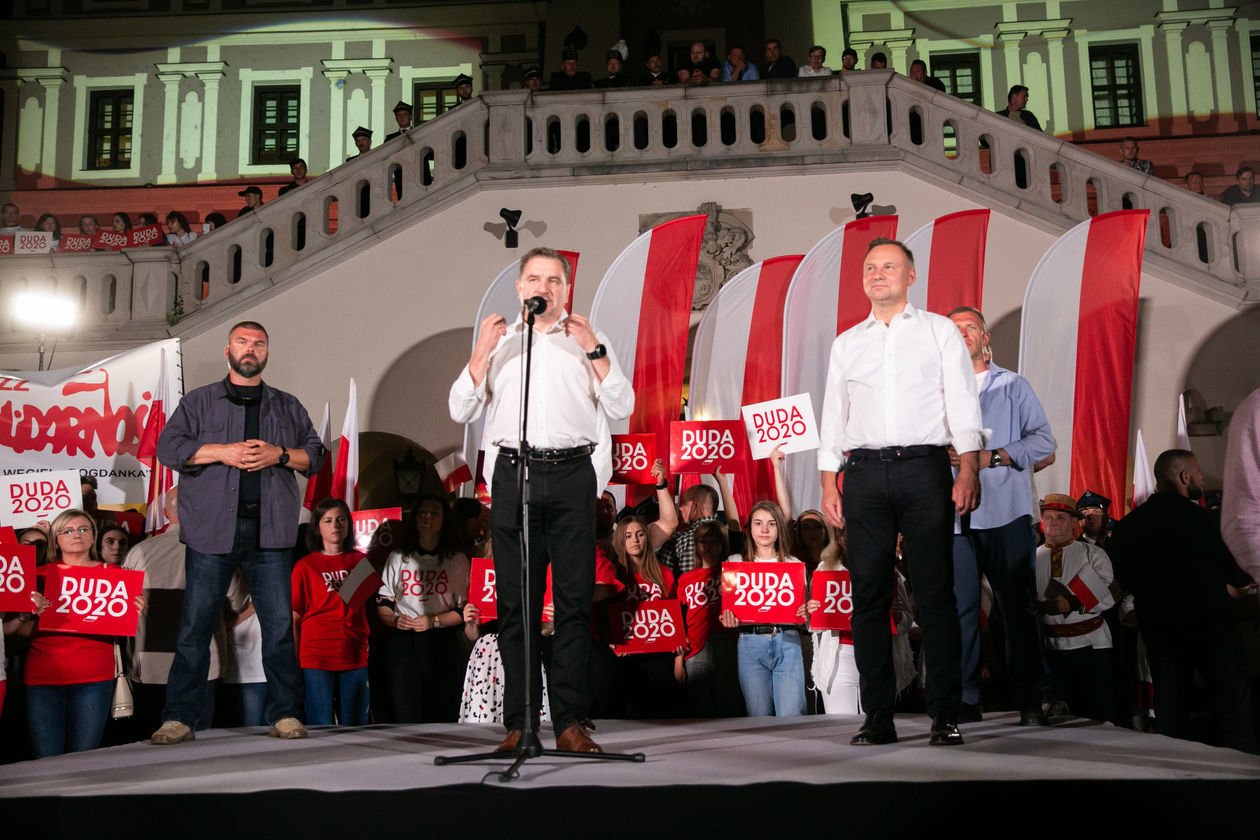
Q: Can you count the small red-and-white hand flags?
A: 3